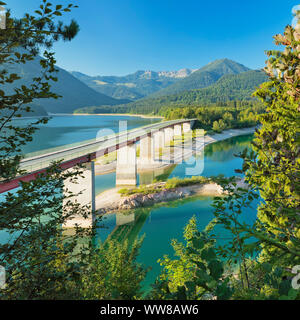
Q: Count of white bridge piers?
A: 7